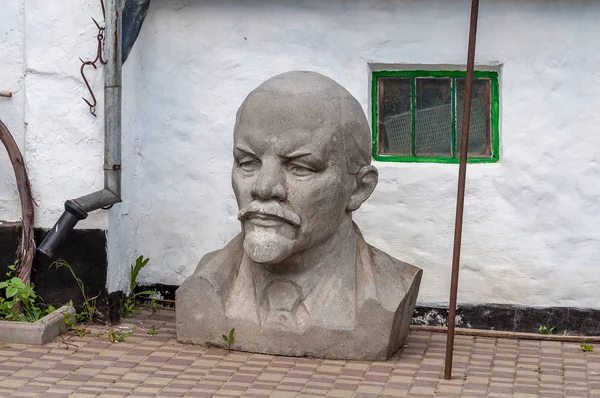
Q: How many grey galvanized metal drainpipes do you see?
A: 1